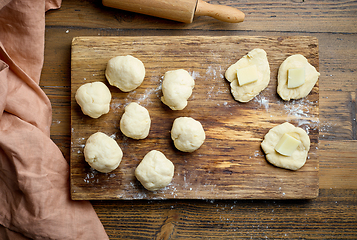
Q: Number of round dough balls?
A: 7